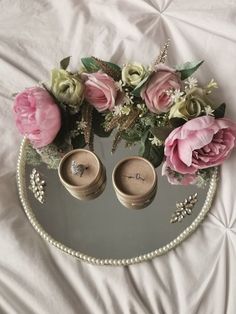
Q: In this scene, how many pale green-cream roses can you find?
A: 3